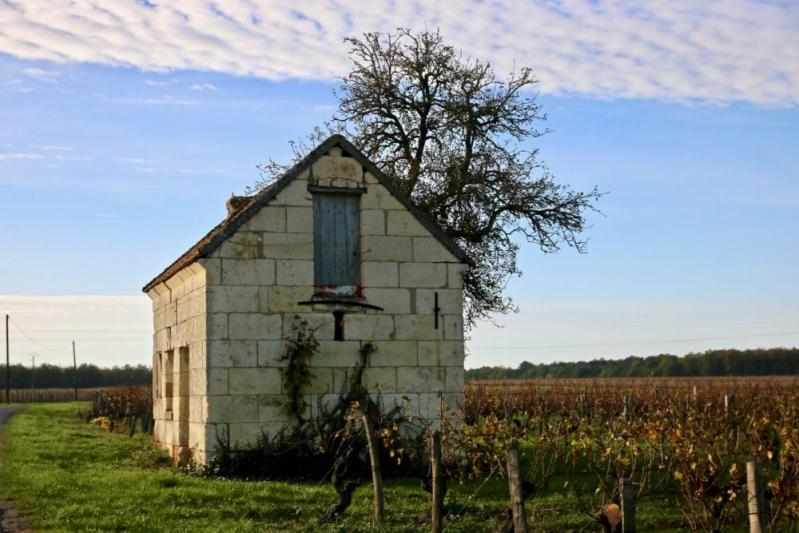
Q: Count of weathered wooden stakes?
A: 5